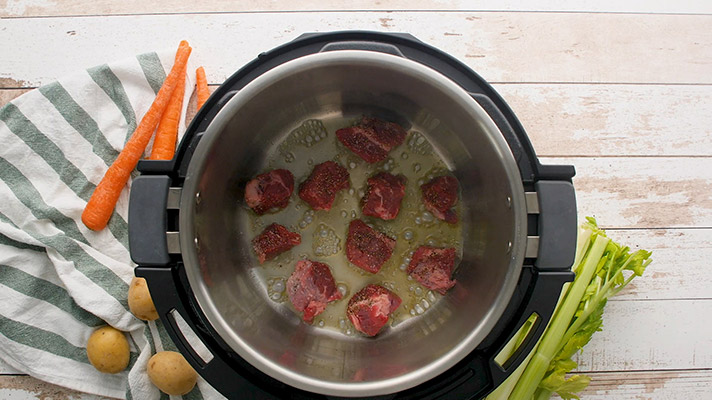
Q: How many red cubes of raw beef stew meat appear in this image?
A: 10